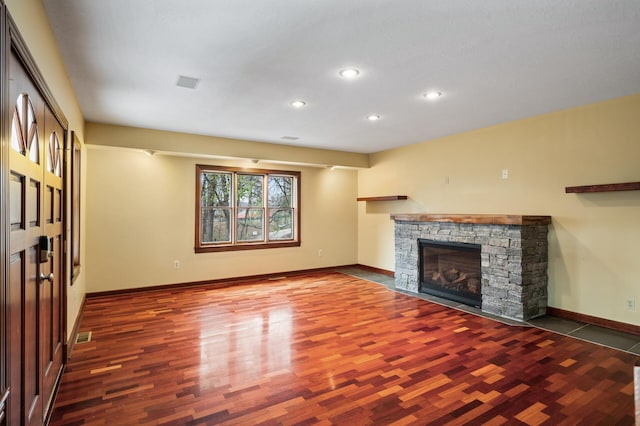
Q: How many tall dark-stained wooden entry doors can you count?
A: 2